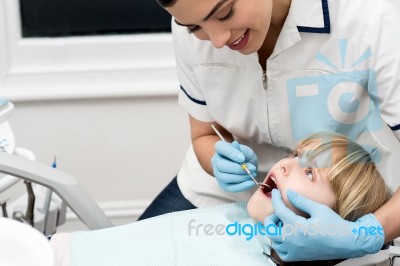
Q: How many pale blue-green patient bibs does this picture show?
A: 1